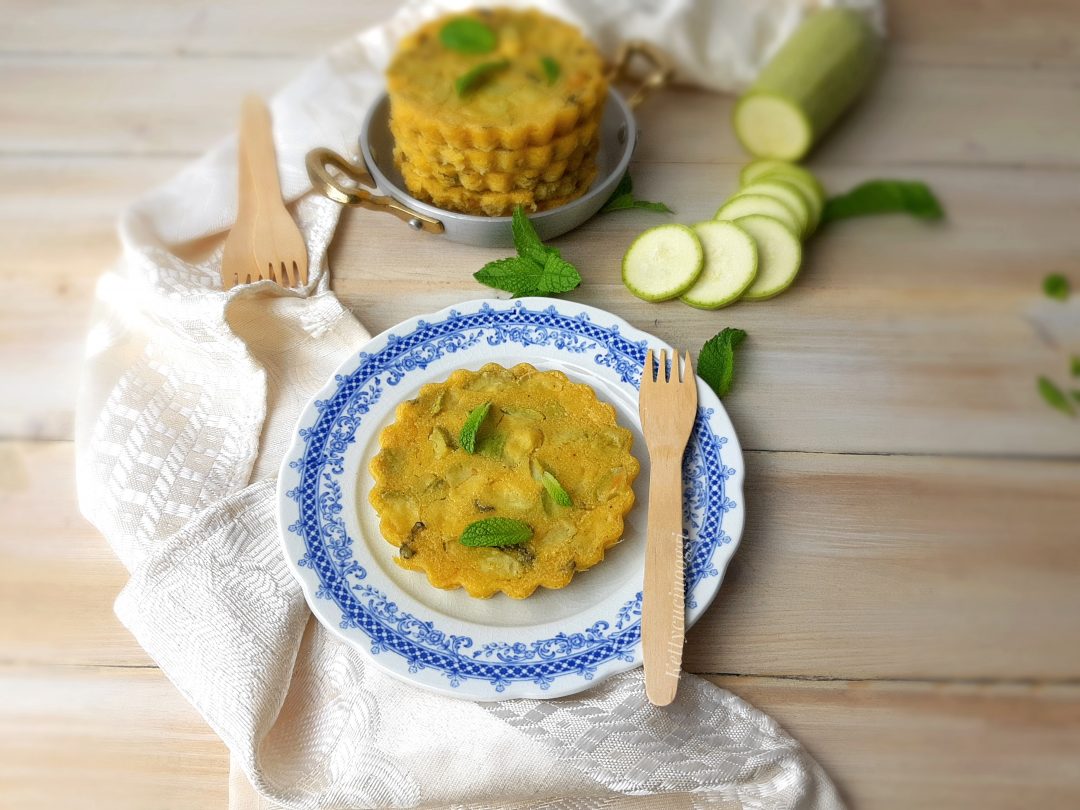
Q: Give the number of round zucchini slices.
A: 7